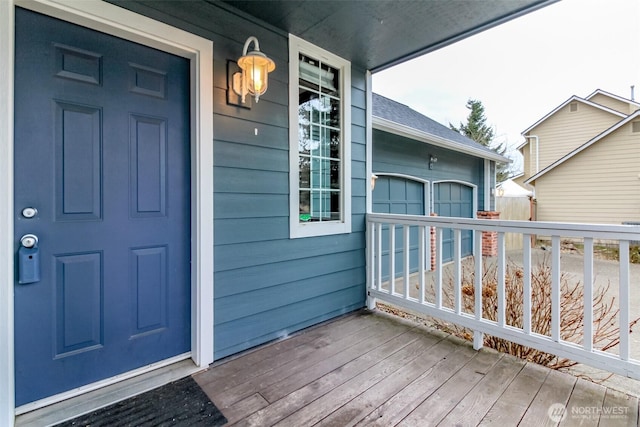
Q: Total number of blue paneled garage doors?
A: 2